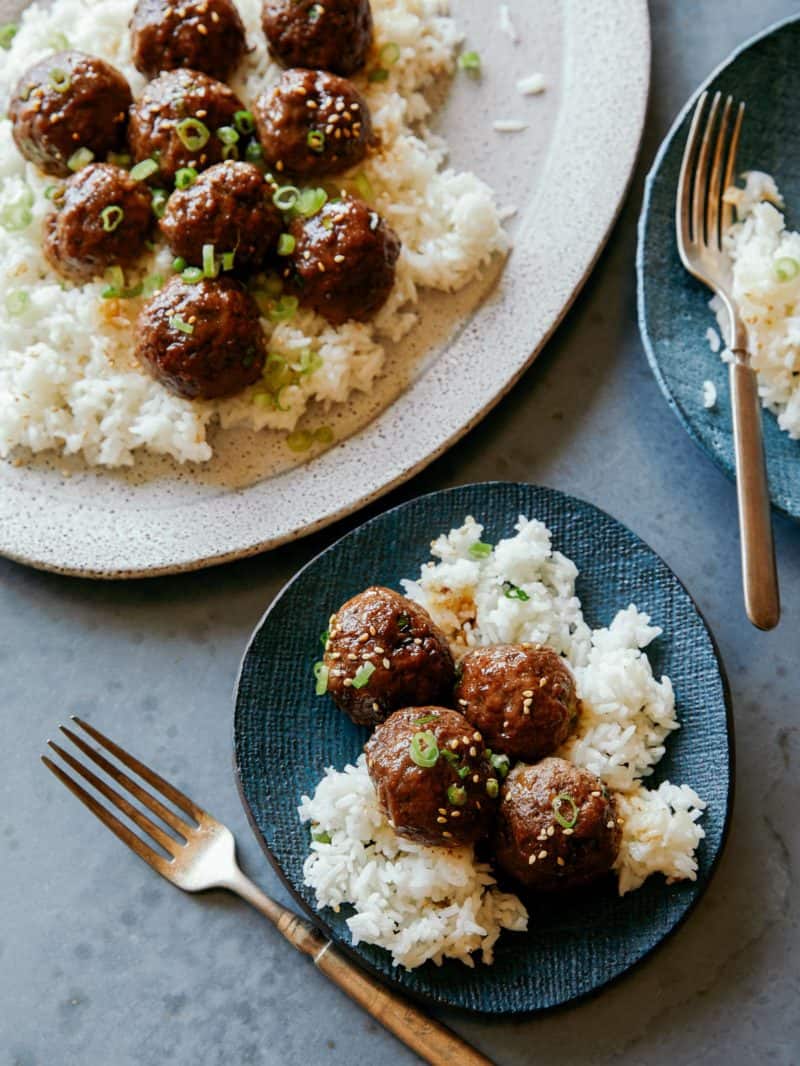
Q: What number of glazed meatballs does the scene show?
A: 13